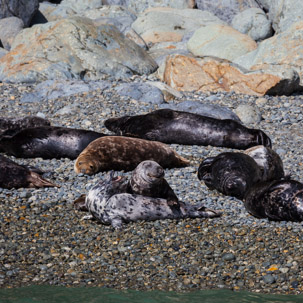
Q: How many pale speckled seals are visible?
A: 1